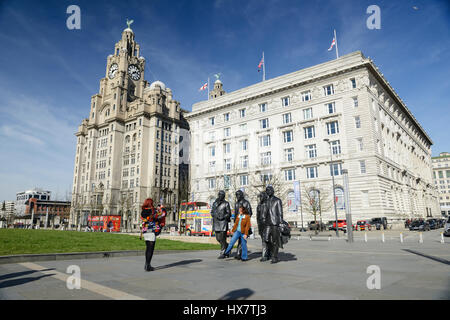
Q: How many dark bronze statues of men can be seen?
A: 4